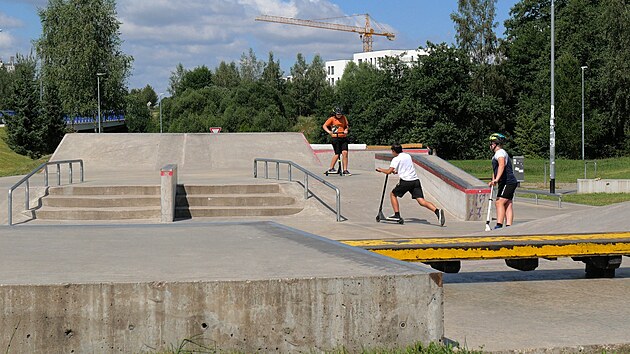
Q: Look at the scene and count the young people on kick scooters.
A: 3